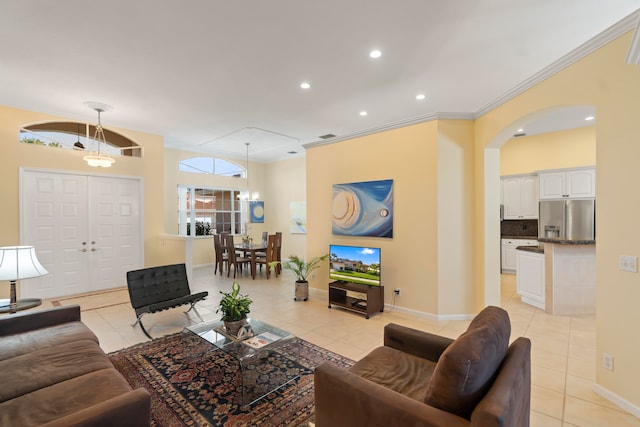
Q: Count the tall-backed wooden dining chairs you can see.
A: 6